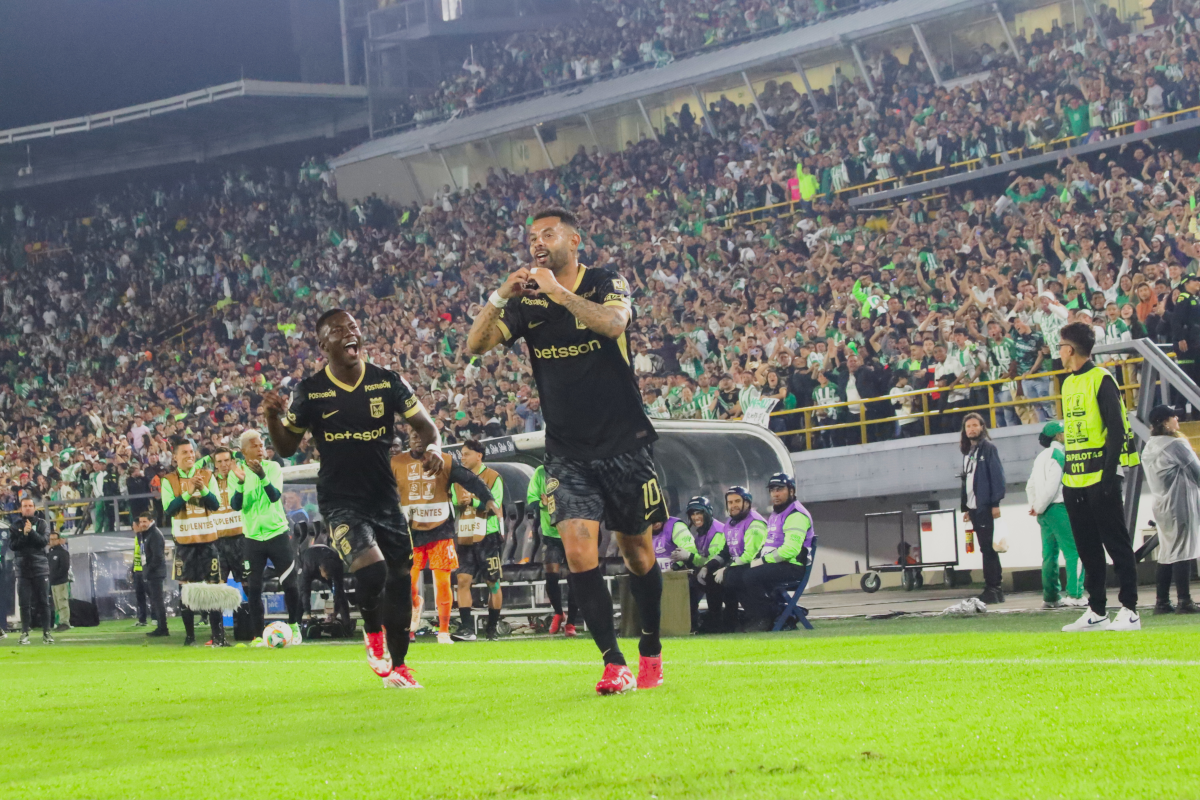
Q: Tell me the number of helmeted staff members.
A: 3